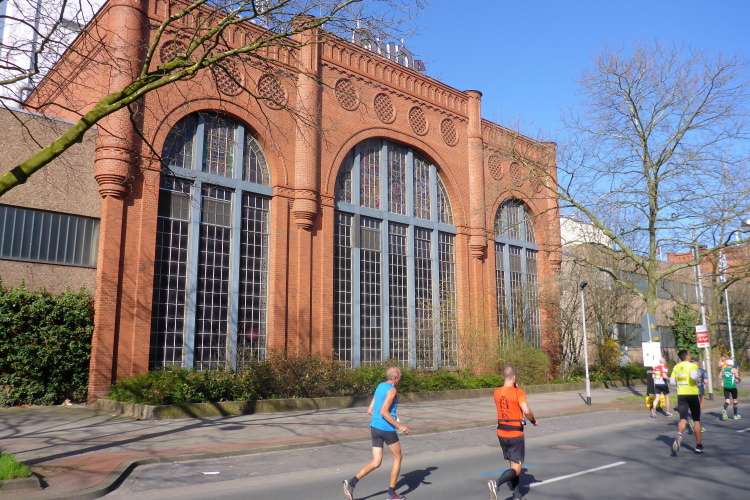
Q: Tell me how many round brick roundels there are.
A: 10